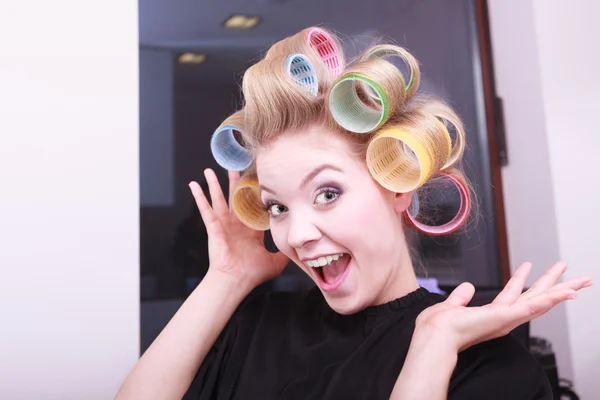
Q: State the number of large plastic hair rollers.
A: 9